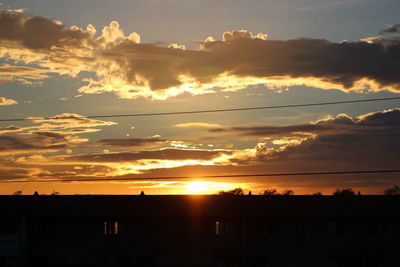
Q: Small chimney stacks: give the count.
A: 4